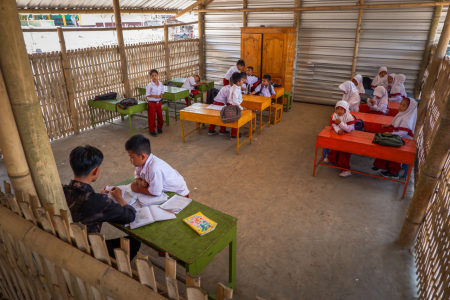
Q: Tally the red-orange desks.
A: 3